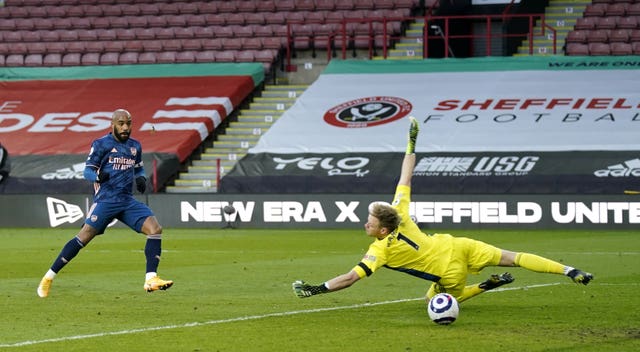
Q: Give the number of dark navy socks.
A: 2